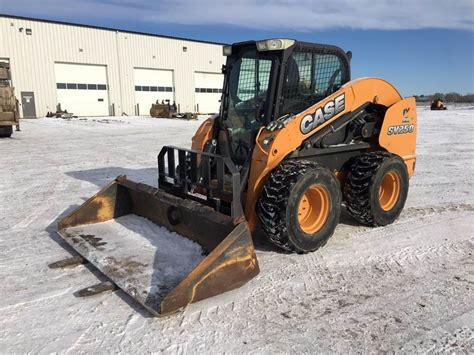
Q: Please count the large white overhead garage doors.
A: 3